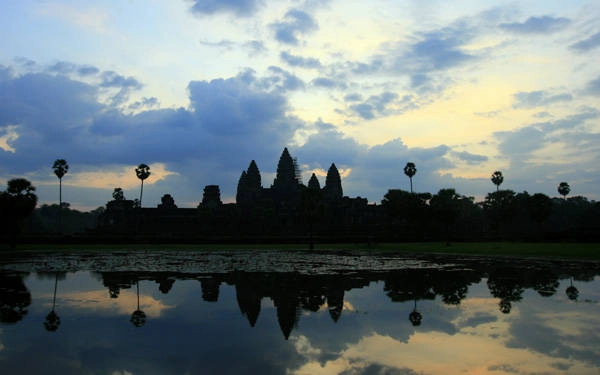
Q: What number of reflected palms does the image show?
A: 5